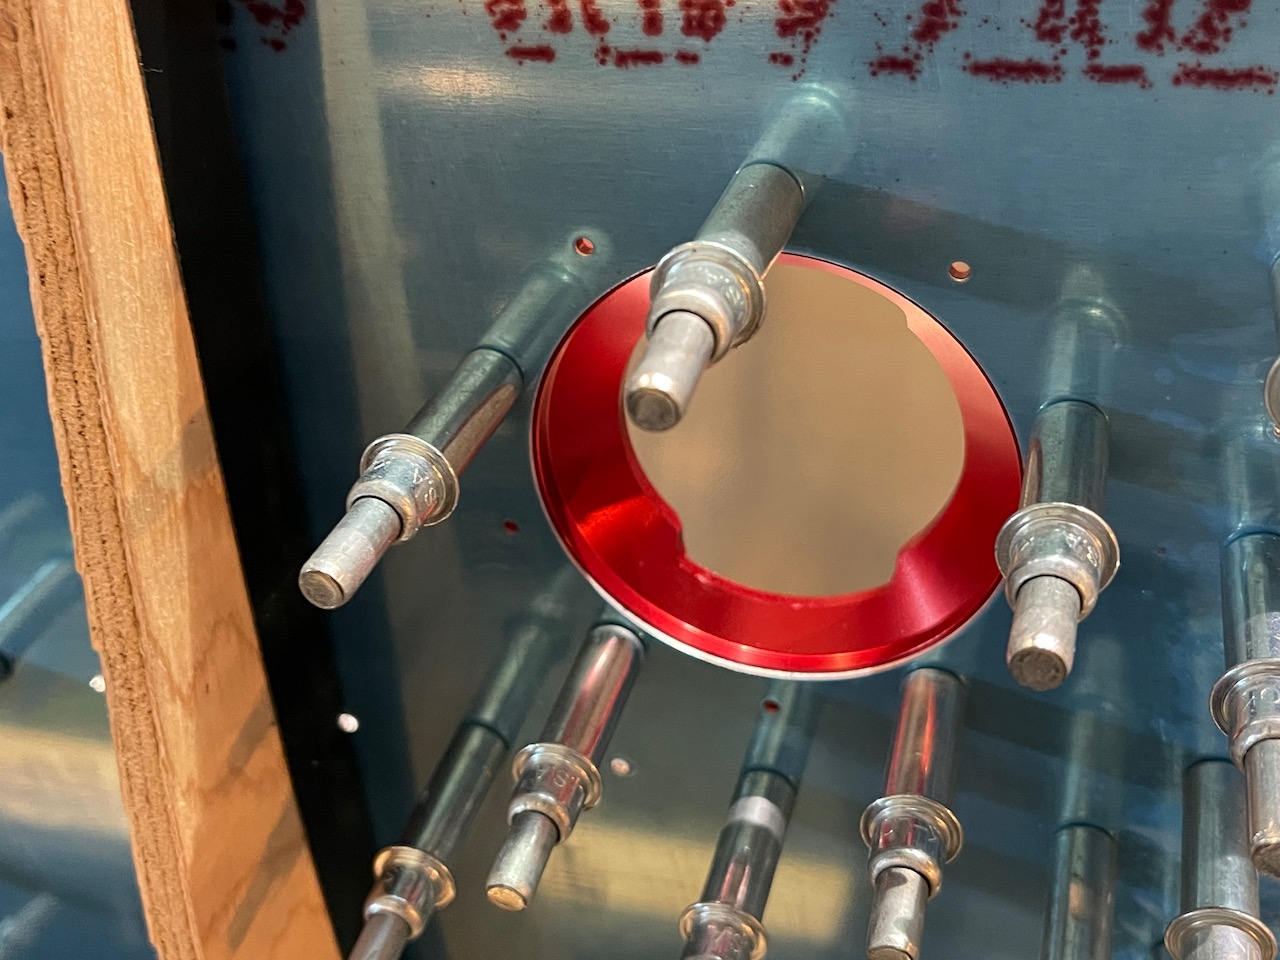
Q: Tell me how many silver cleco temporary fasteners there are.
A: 11